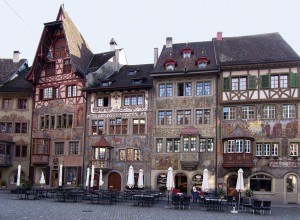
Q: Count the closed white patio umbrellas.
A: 11